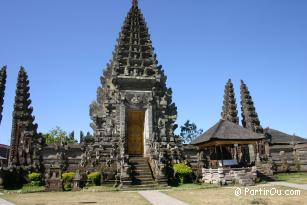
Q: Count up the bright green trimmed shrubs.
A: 4